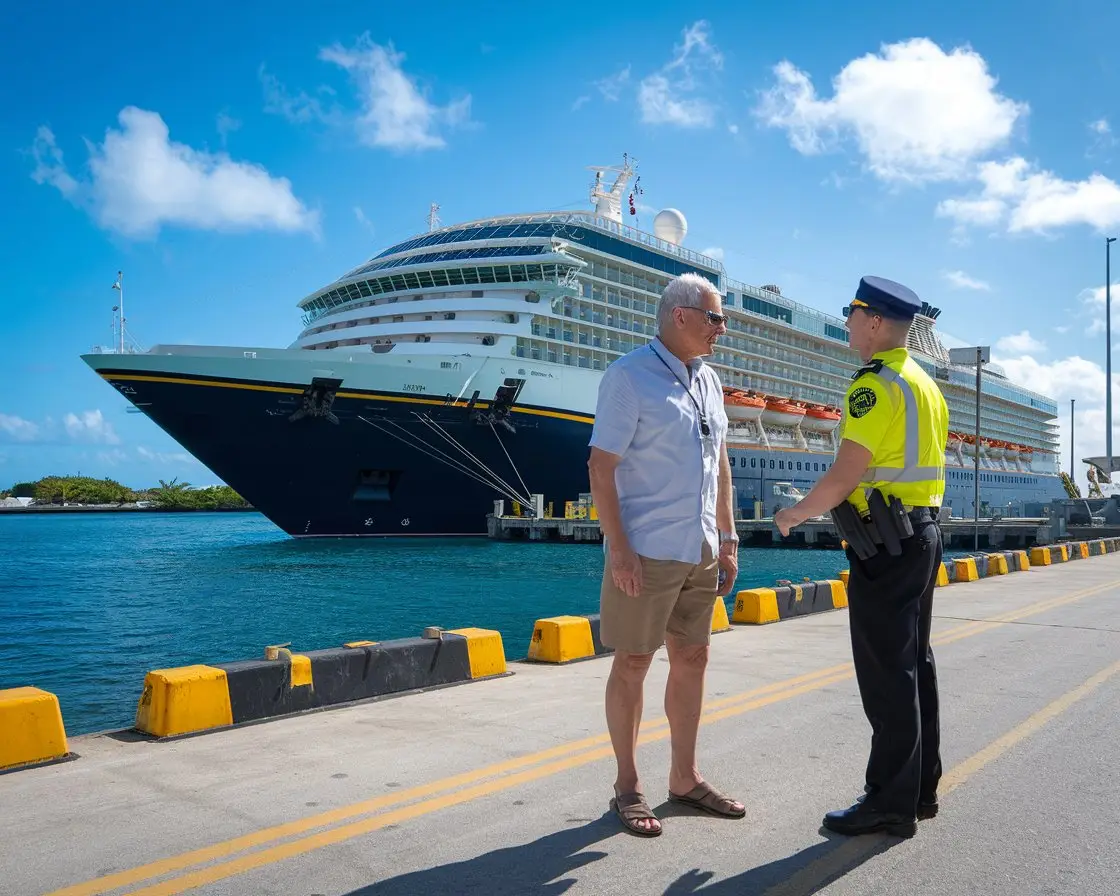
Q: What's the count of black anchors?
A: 2